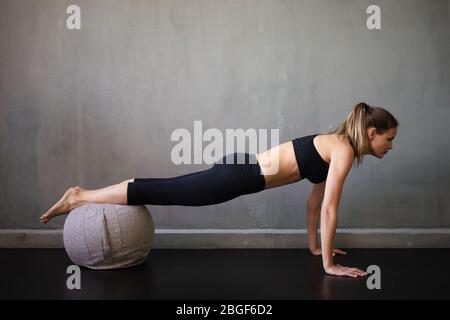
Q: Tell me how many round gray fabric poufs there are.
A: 1